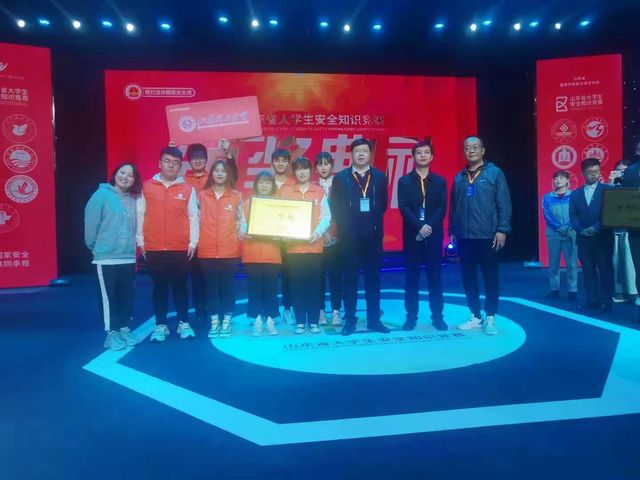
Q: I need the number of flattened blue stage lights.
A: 11